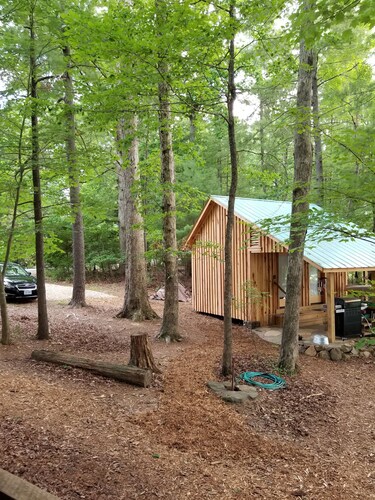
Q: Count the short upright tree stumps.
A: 1